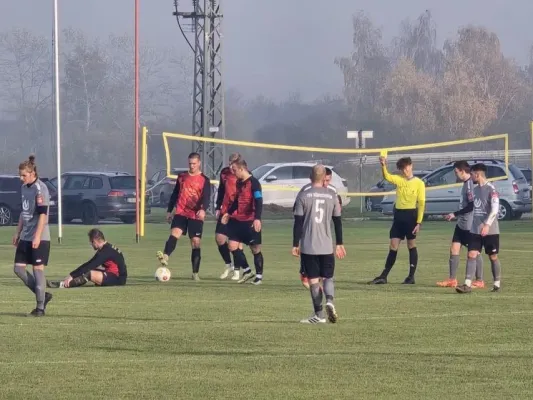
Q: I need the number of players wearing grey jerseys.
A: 4